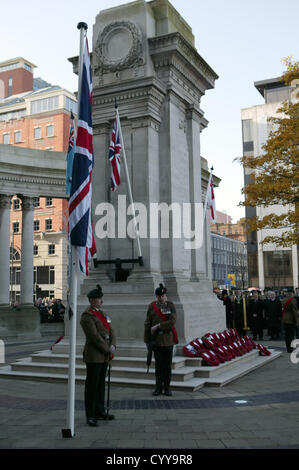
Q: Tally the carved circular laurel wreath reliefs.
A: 1